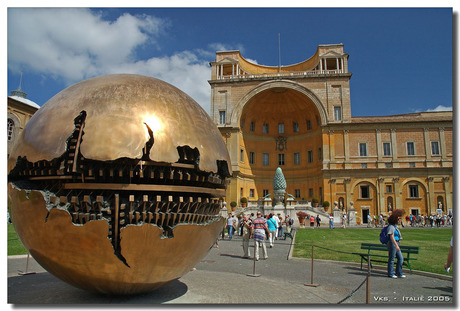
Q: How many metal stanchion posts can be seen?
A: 4